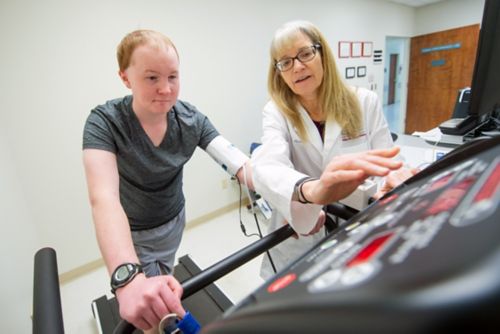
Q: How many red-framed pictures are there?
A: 3